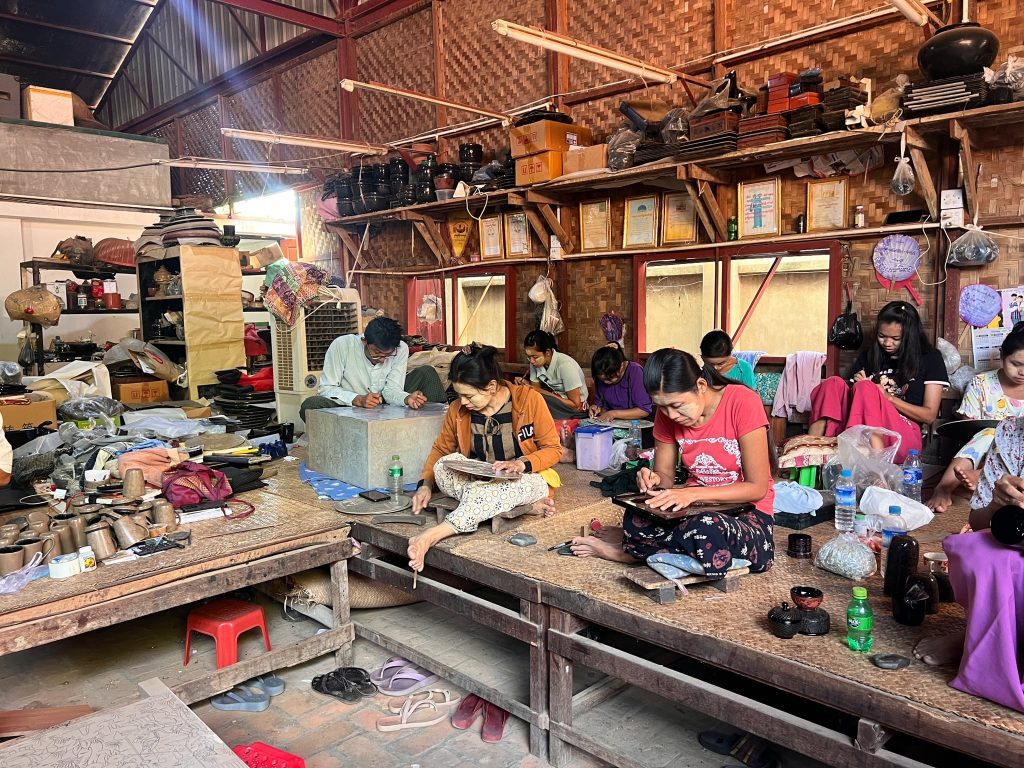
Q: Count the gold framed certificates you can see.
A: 7